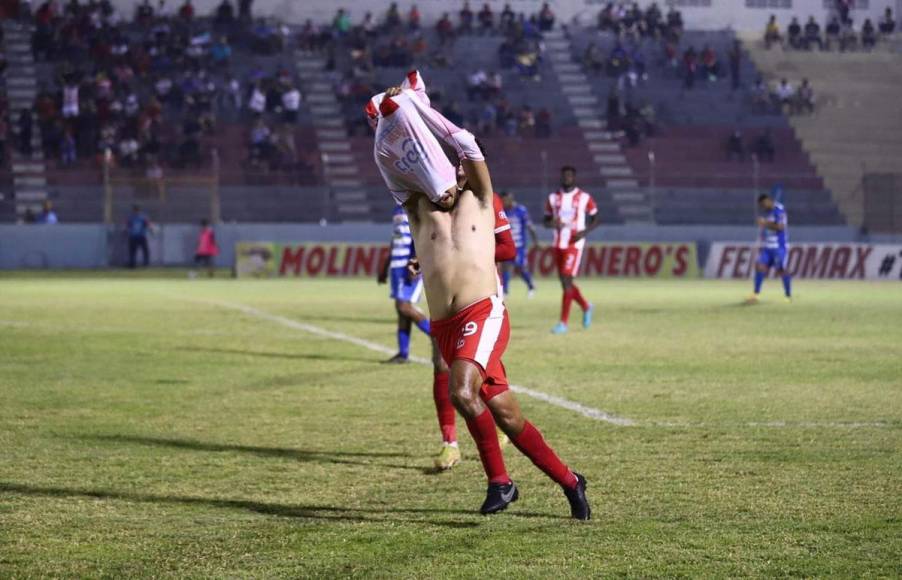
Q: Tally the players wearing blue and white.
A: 3